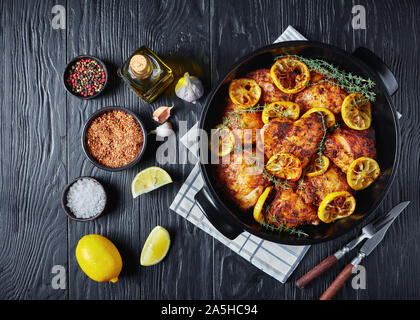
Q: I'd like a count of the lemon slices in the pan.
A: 11